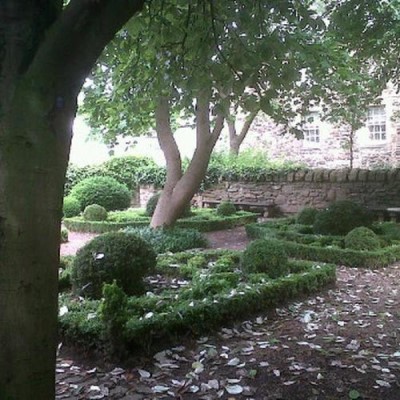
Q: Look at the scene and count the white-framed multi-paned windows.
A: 2